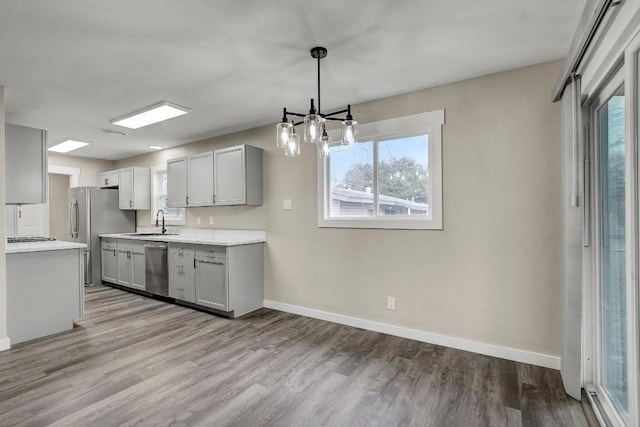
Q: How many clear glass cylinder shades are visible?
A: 5